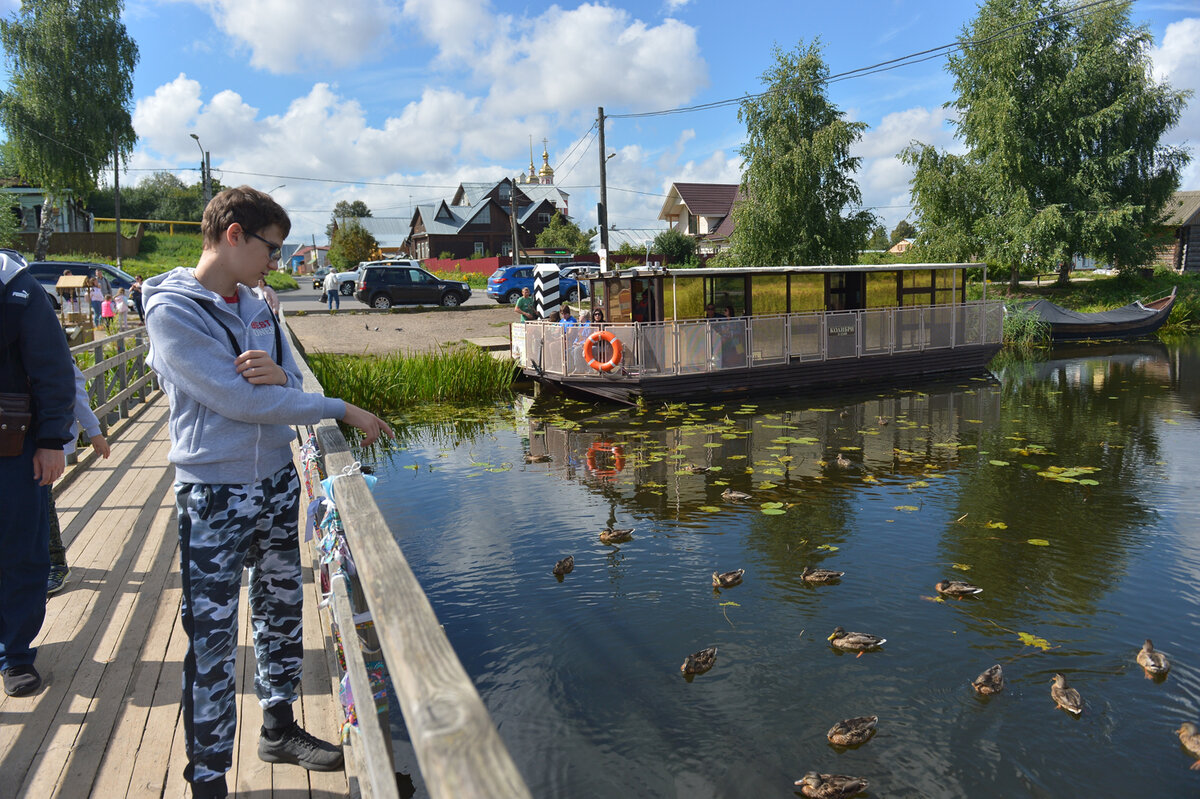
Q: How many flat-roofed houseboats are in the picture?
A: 1